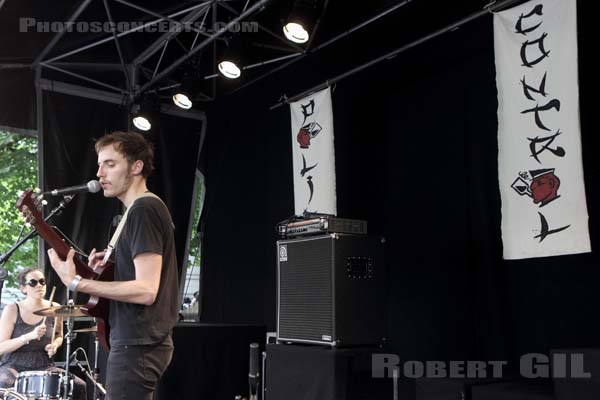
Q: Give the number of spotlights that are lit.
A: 4